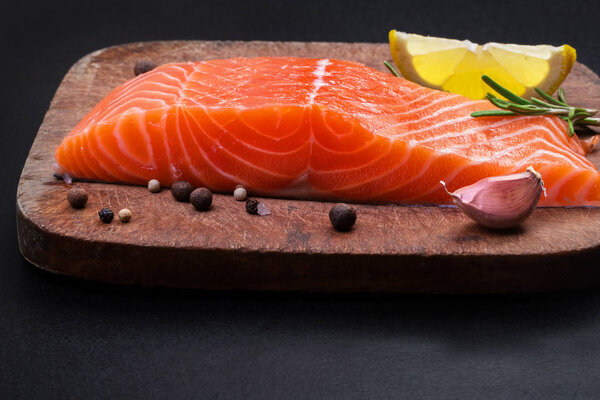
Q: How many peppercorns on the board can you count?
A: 10